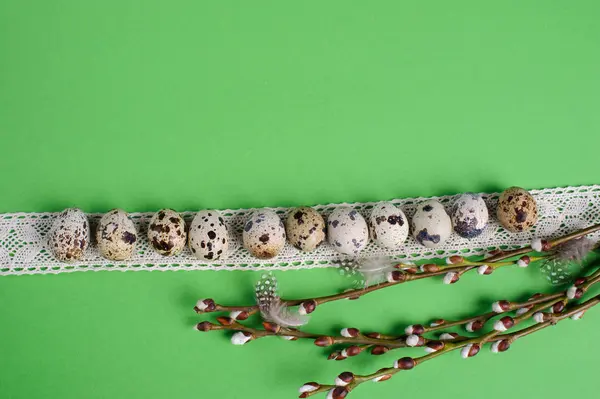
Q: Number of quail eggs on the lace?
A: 11